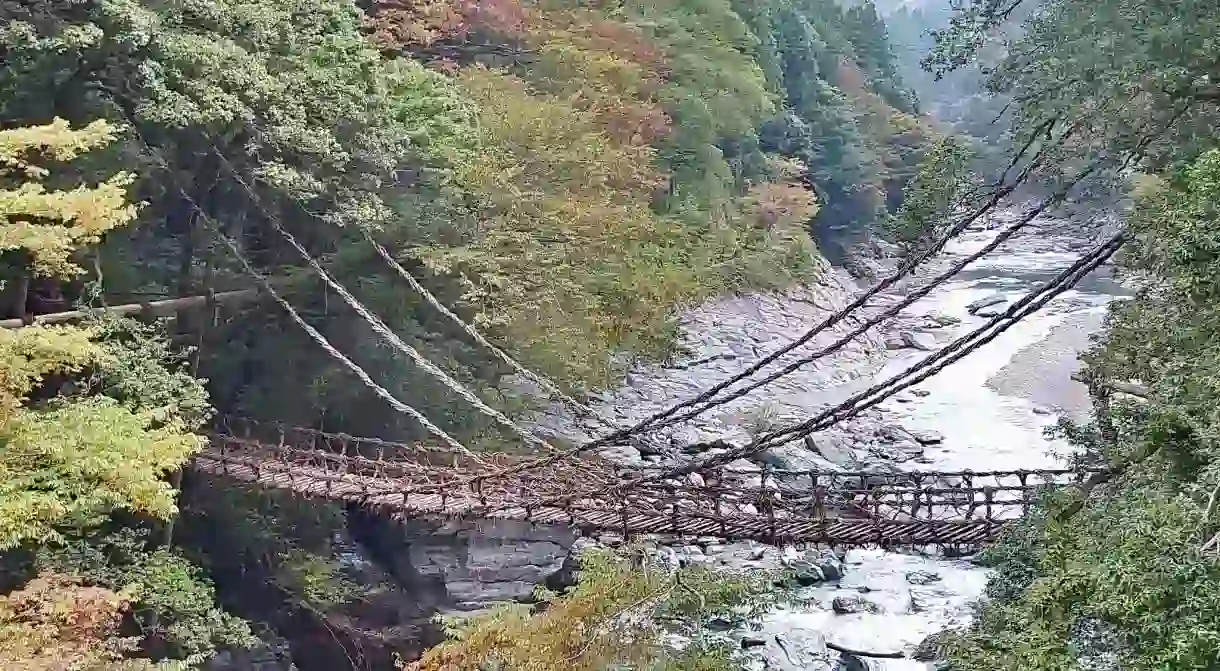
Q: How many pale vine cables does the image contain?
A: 3